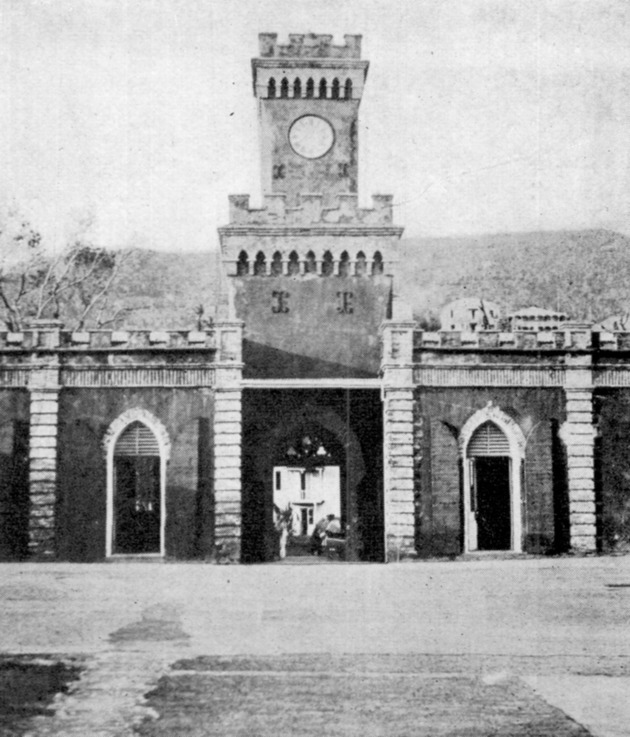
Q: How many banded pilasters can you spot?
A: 4